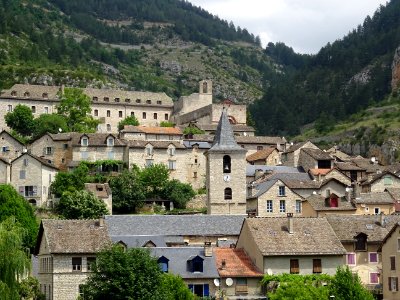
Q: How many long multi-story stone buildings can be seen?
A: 1